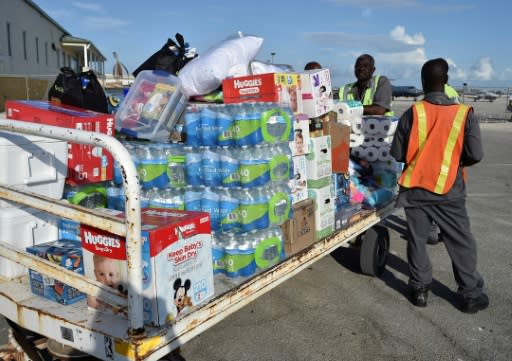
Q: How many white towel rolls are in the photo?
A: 10